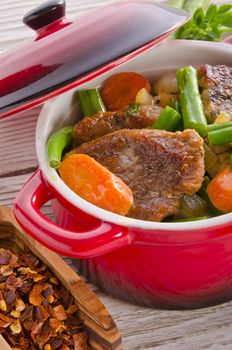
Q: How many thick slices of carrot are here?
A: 3